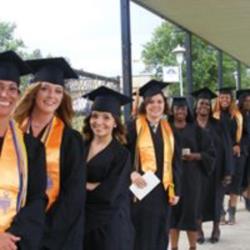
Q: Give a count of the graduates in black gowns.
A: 8